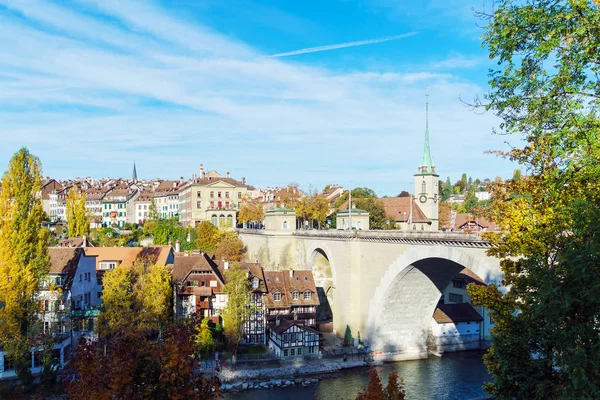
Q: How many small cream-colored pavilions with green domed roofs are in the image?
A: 2